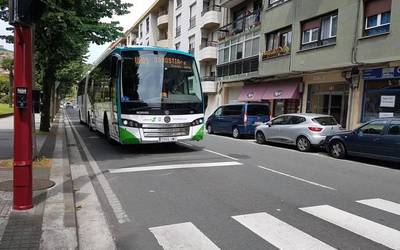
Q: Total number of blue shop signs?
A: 1